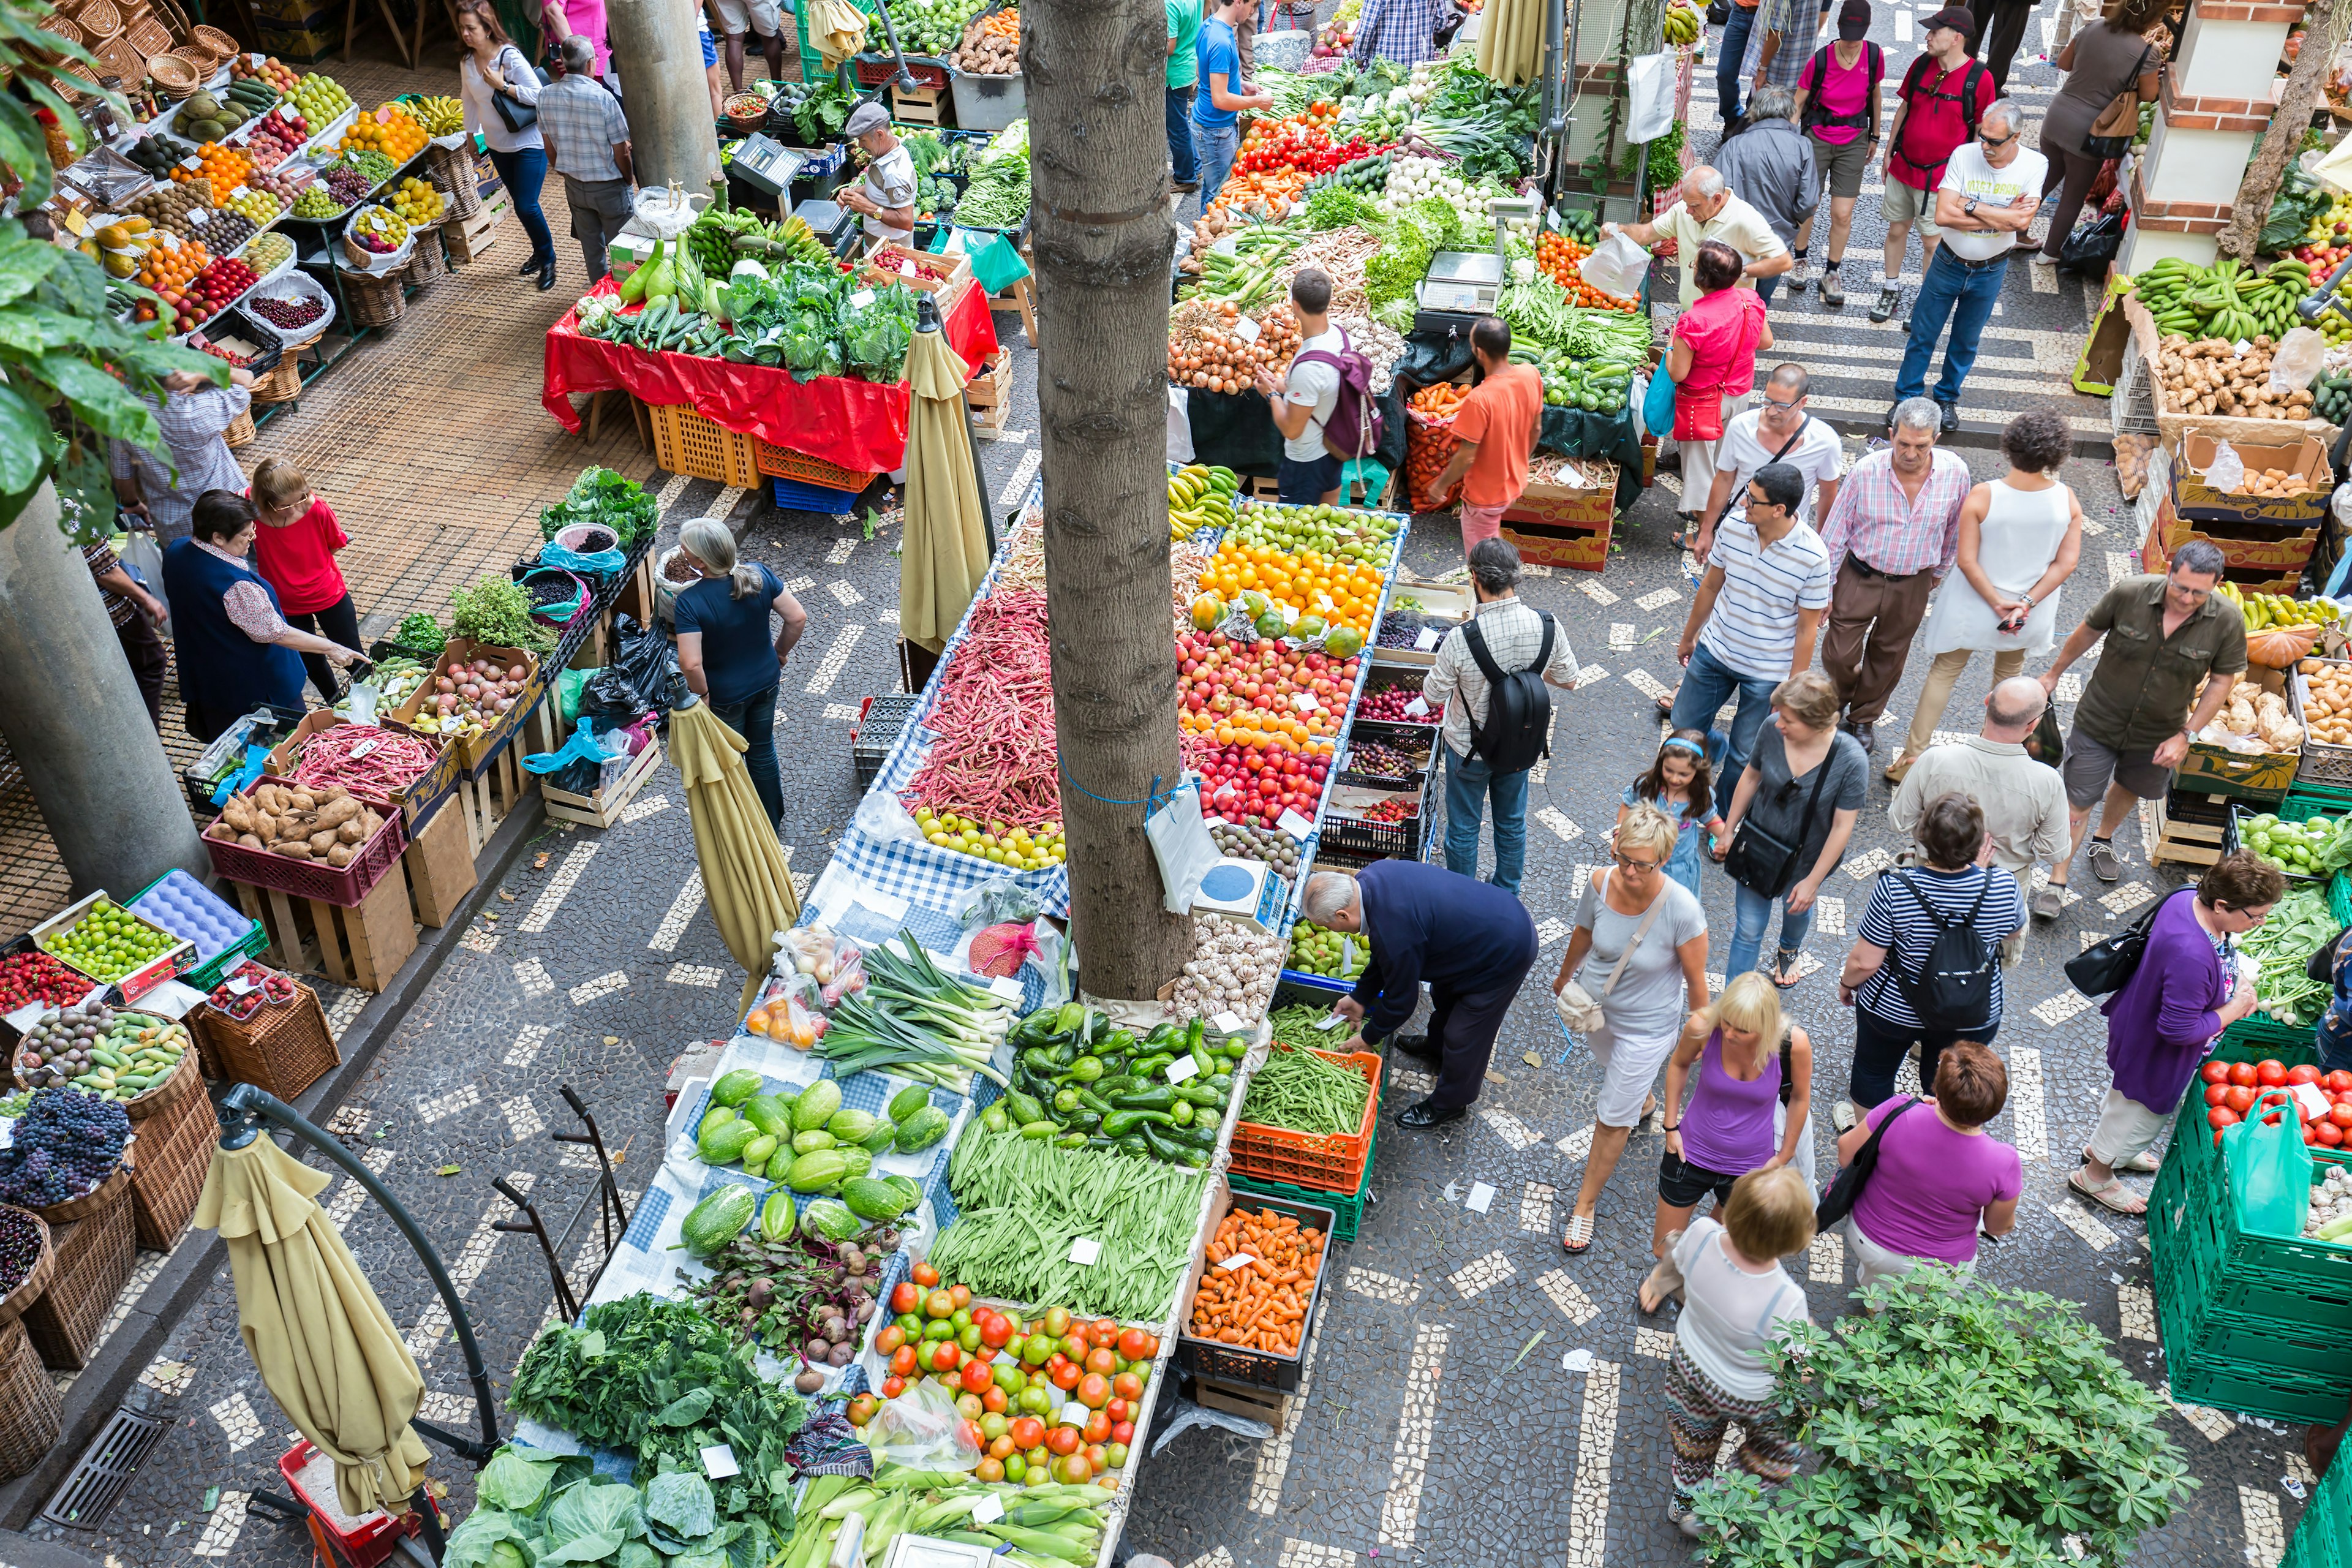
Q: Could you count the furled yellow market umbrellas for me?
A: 5